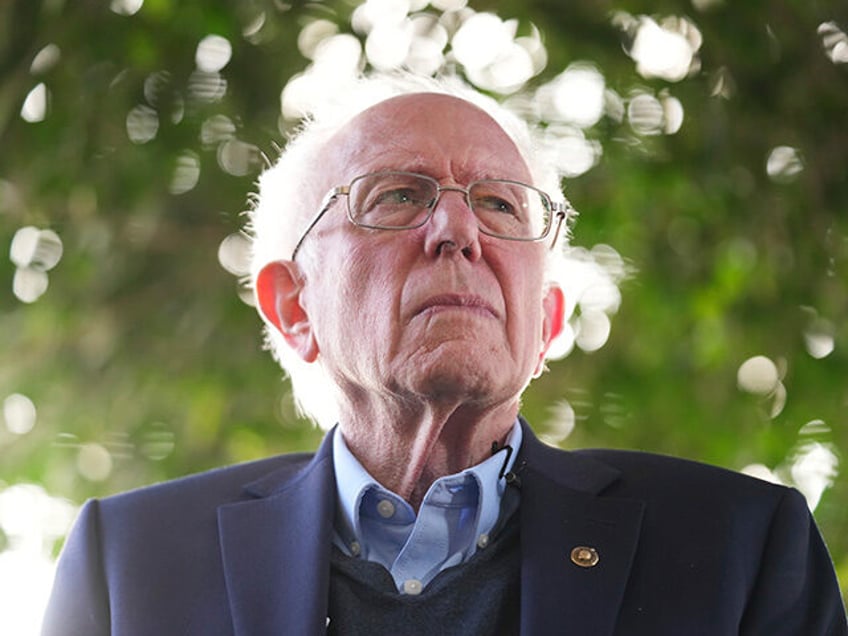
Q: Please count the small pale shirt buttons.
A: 4